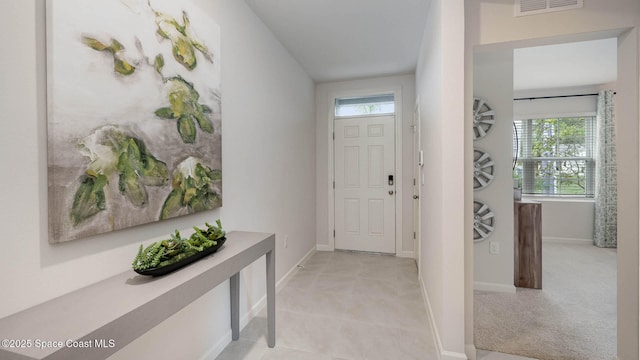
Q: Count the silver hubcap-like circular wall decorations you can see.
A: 3